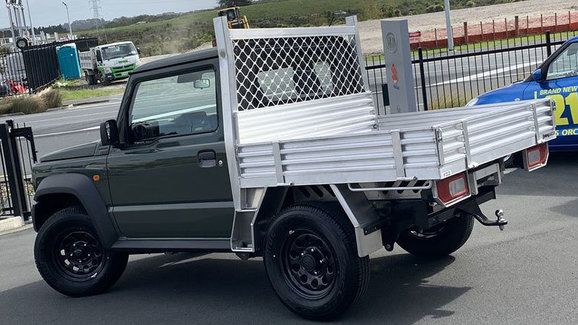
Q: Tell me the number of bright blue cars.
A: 1